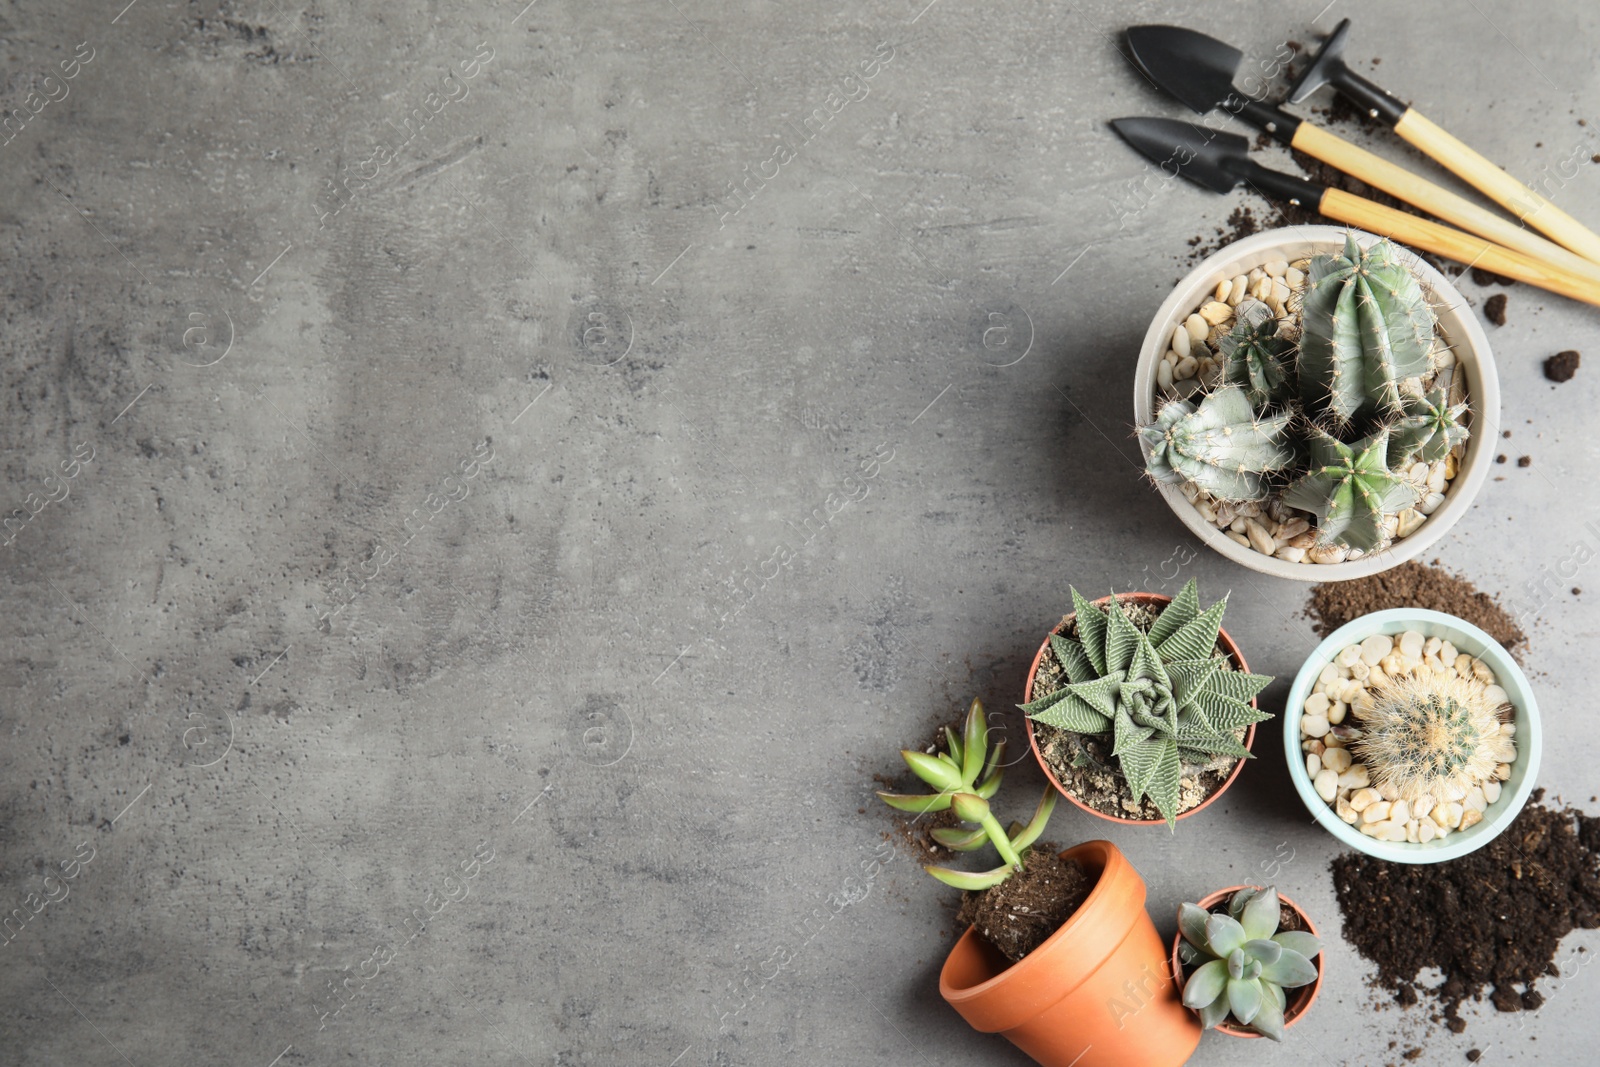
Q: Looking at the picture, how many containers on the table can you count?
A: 5